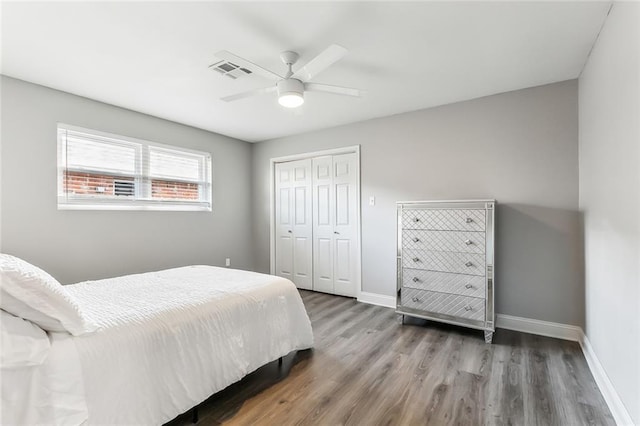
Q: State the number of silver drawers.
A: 5